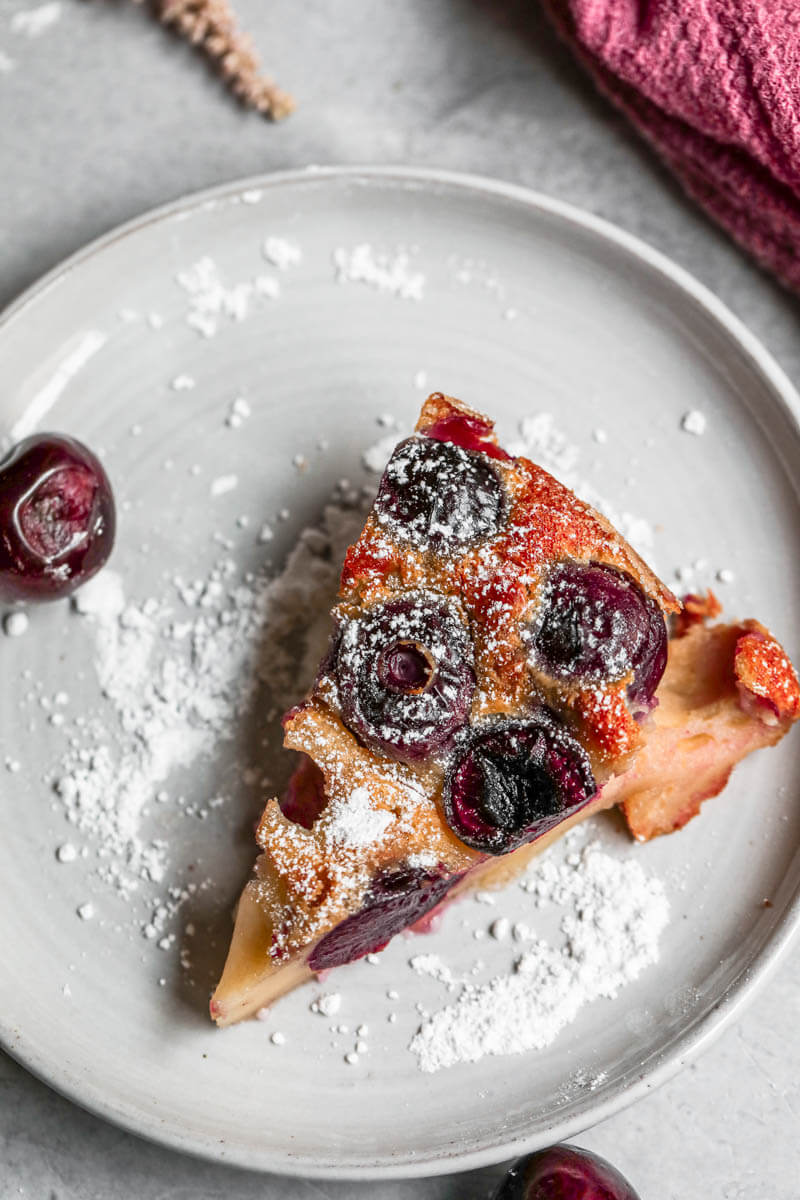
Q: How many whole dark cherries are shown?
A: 2